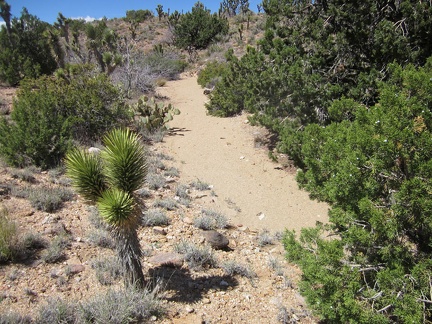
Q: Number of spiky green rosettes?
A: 3